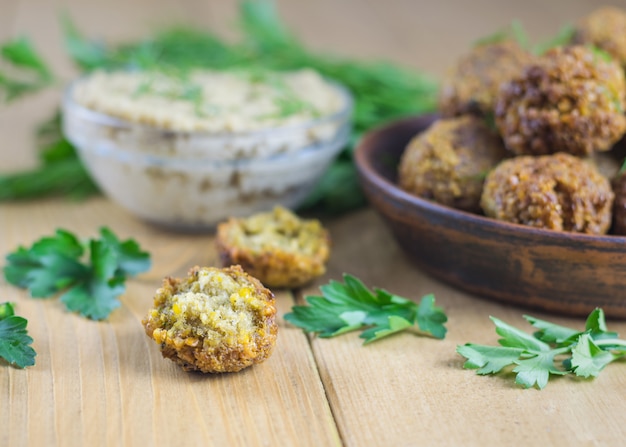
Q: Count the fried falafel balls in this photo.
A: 8